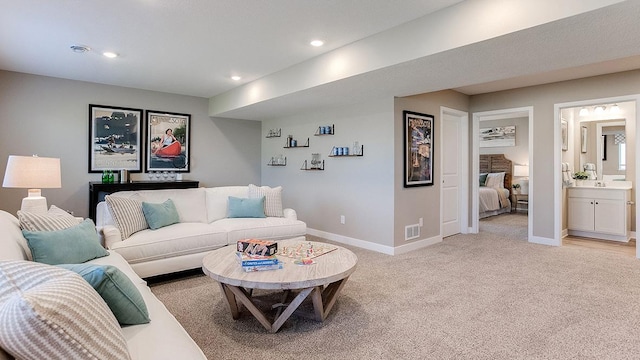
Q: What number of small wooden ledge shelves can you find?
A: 6